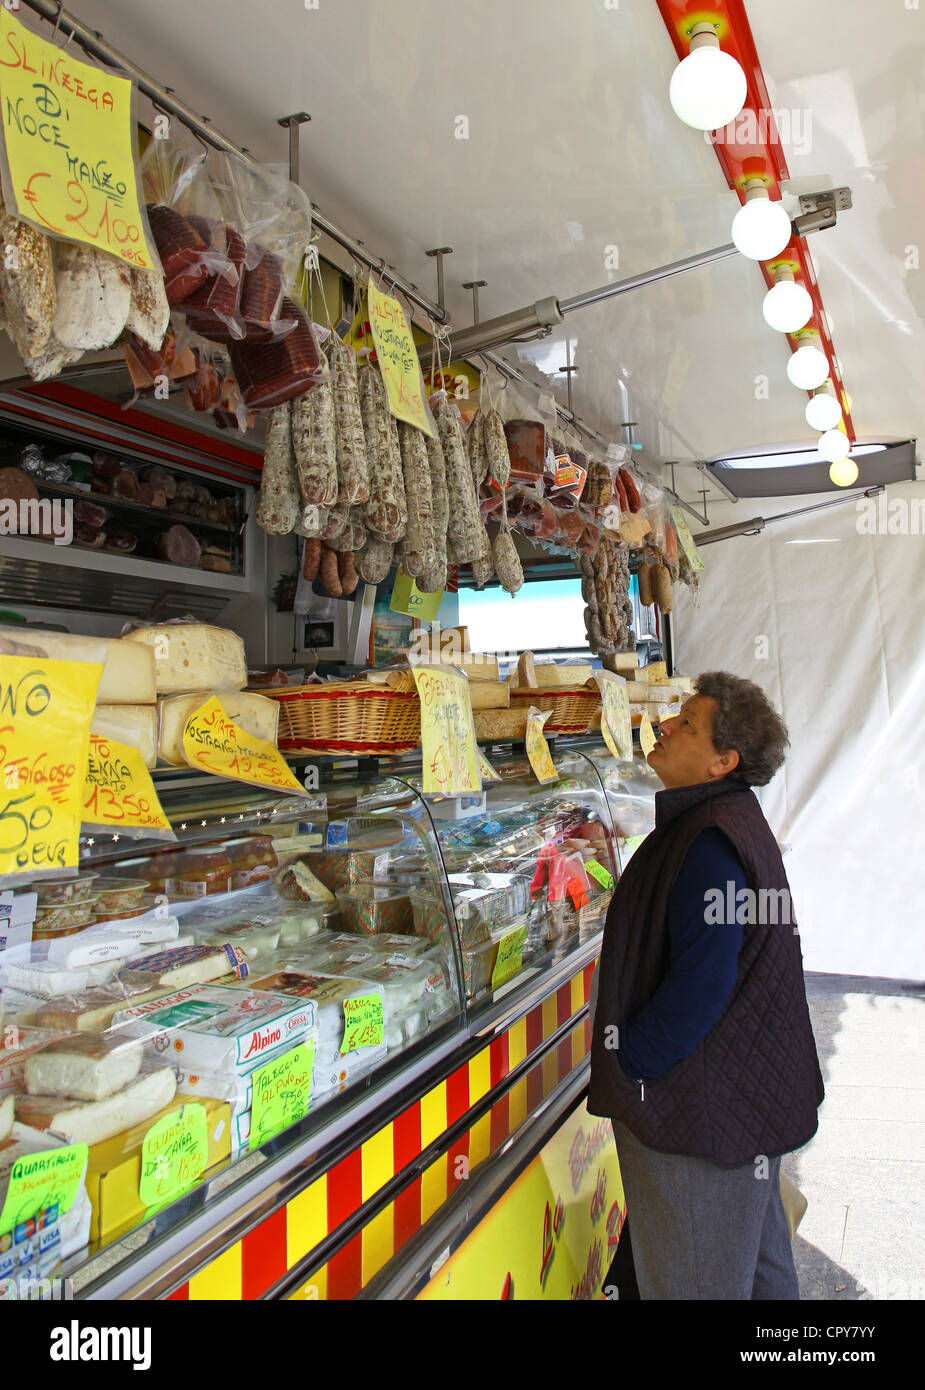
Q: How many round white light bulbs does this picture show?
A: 6